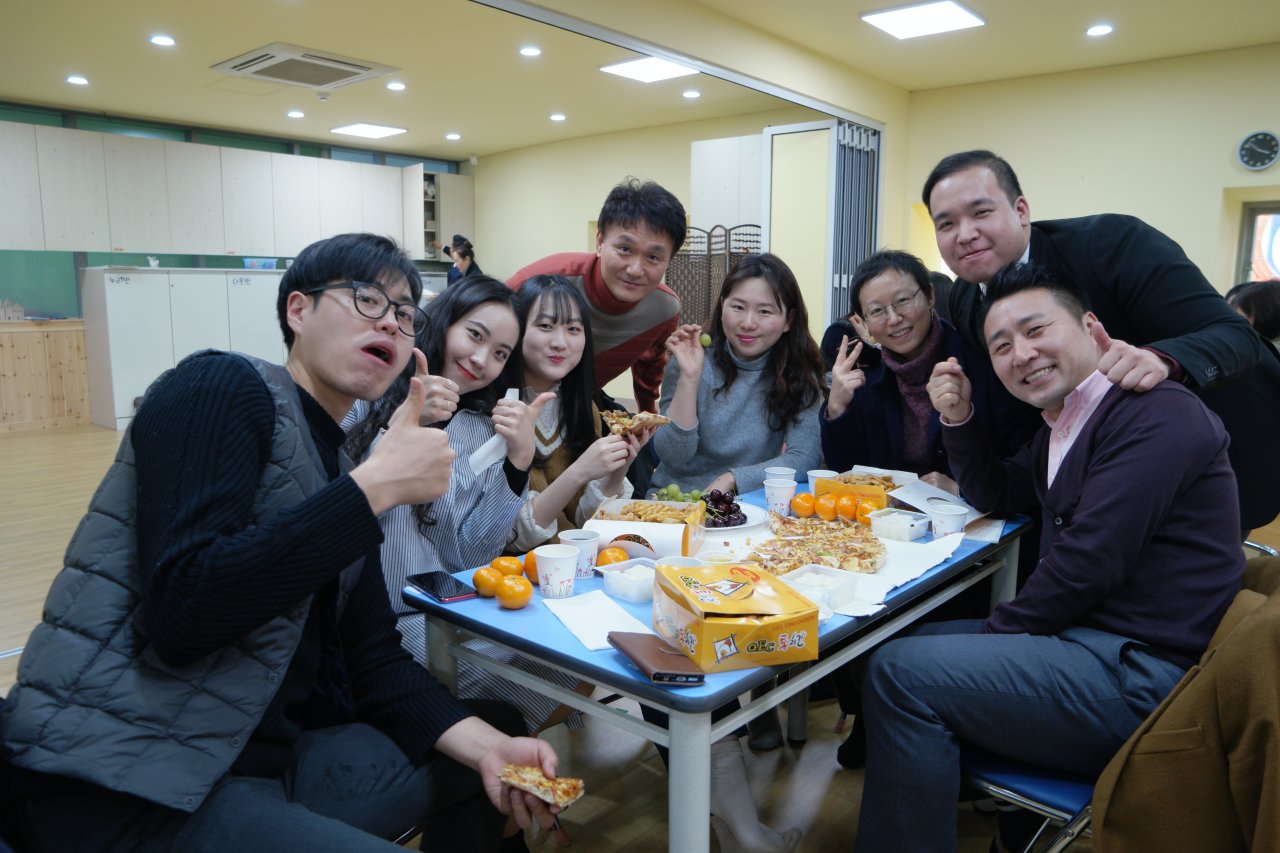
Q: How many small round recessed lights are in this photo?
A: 9